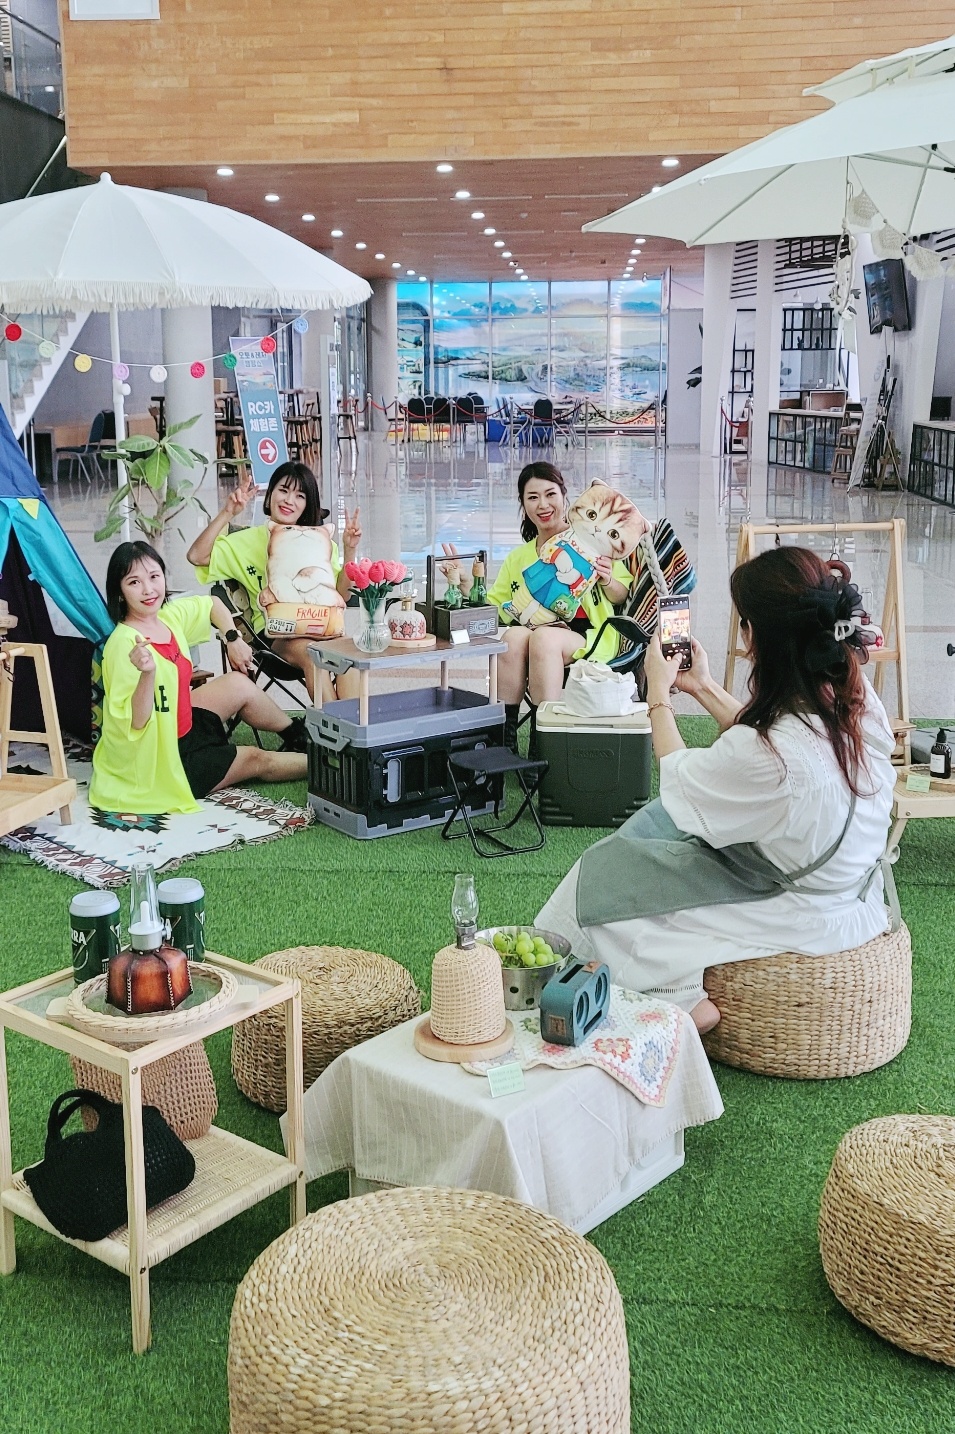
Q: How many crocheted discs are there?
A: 9